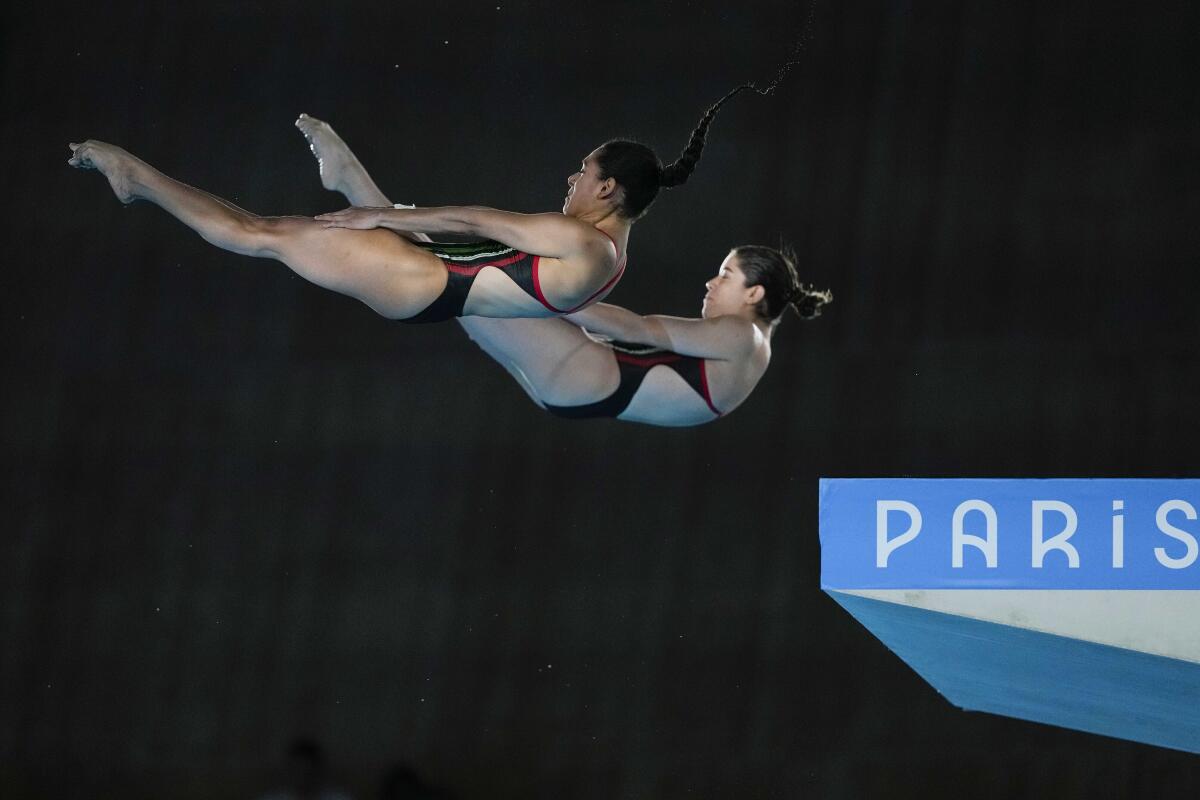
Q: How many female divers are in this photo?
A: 2